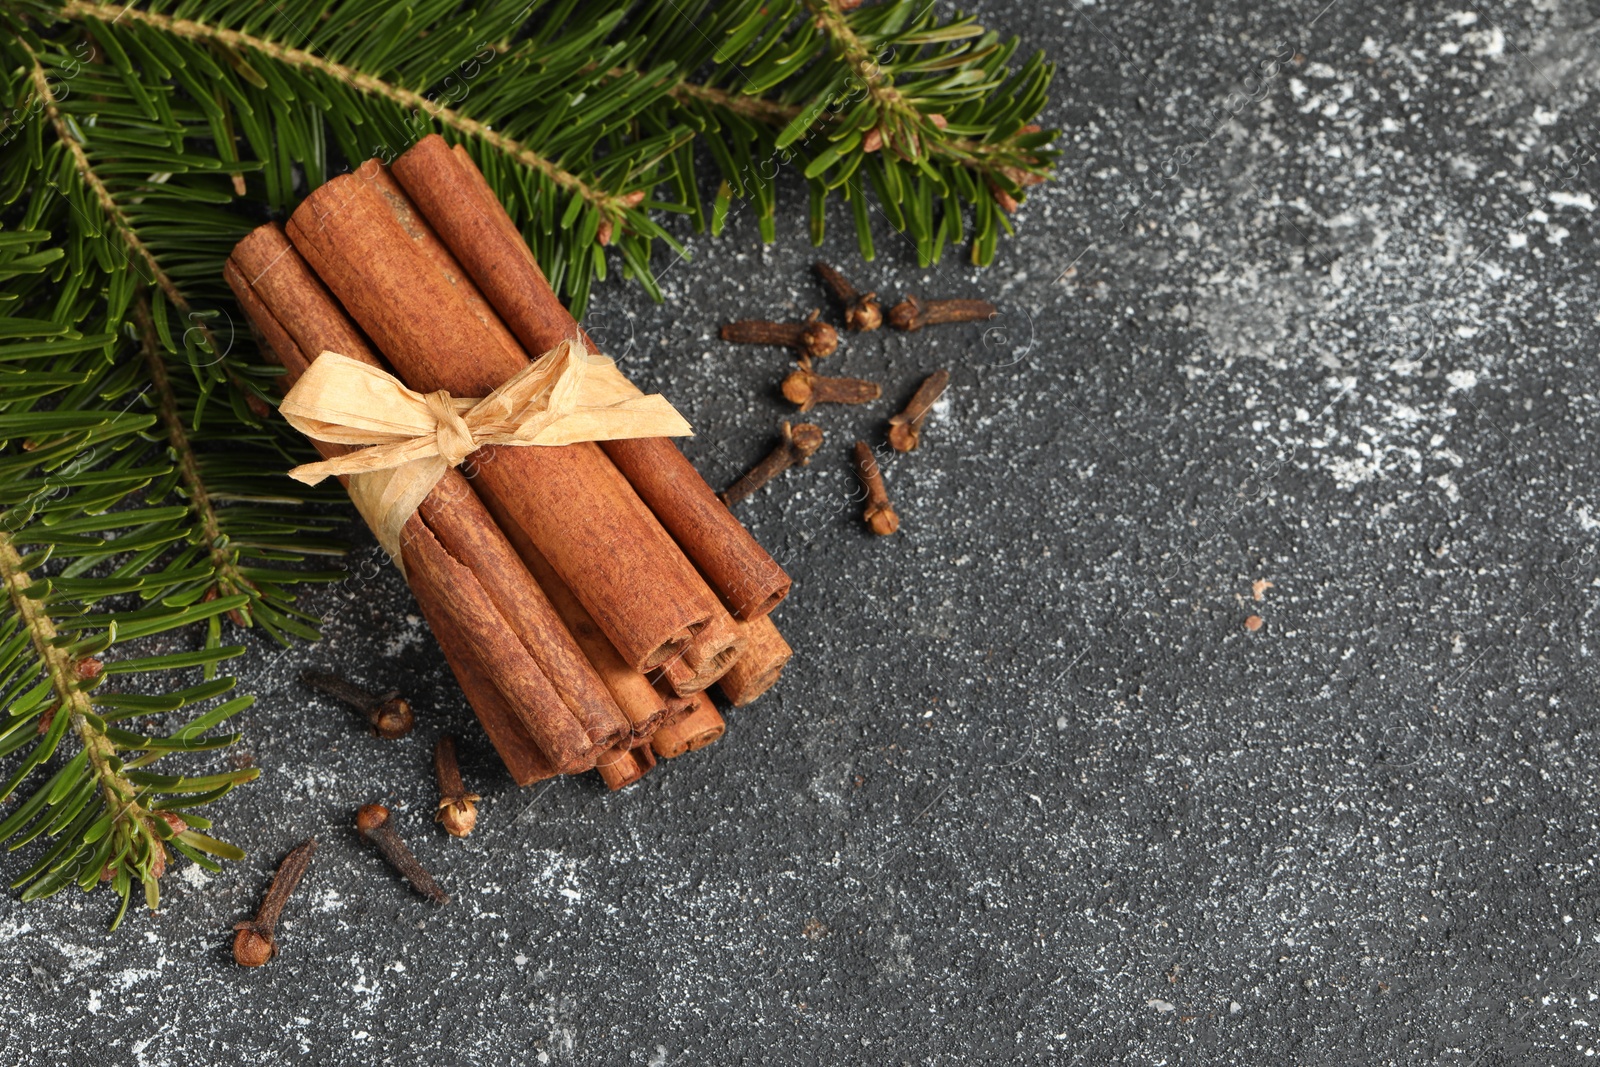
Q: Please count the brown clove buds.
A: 11